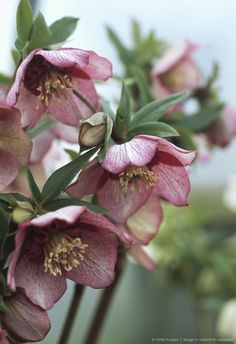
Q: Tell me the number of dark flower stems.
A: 2